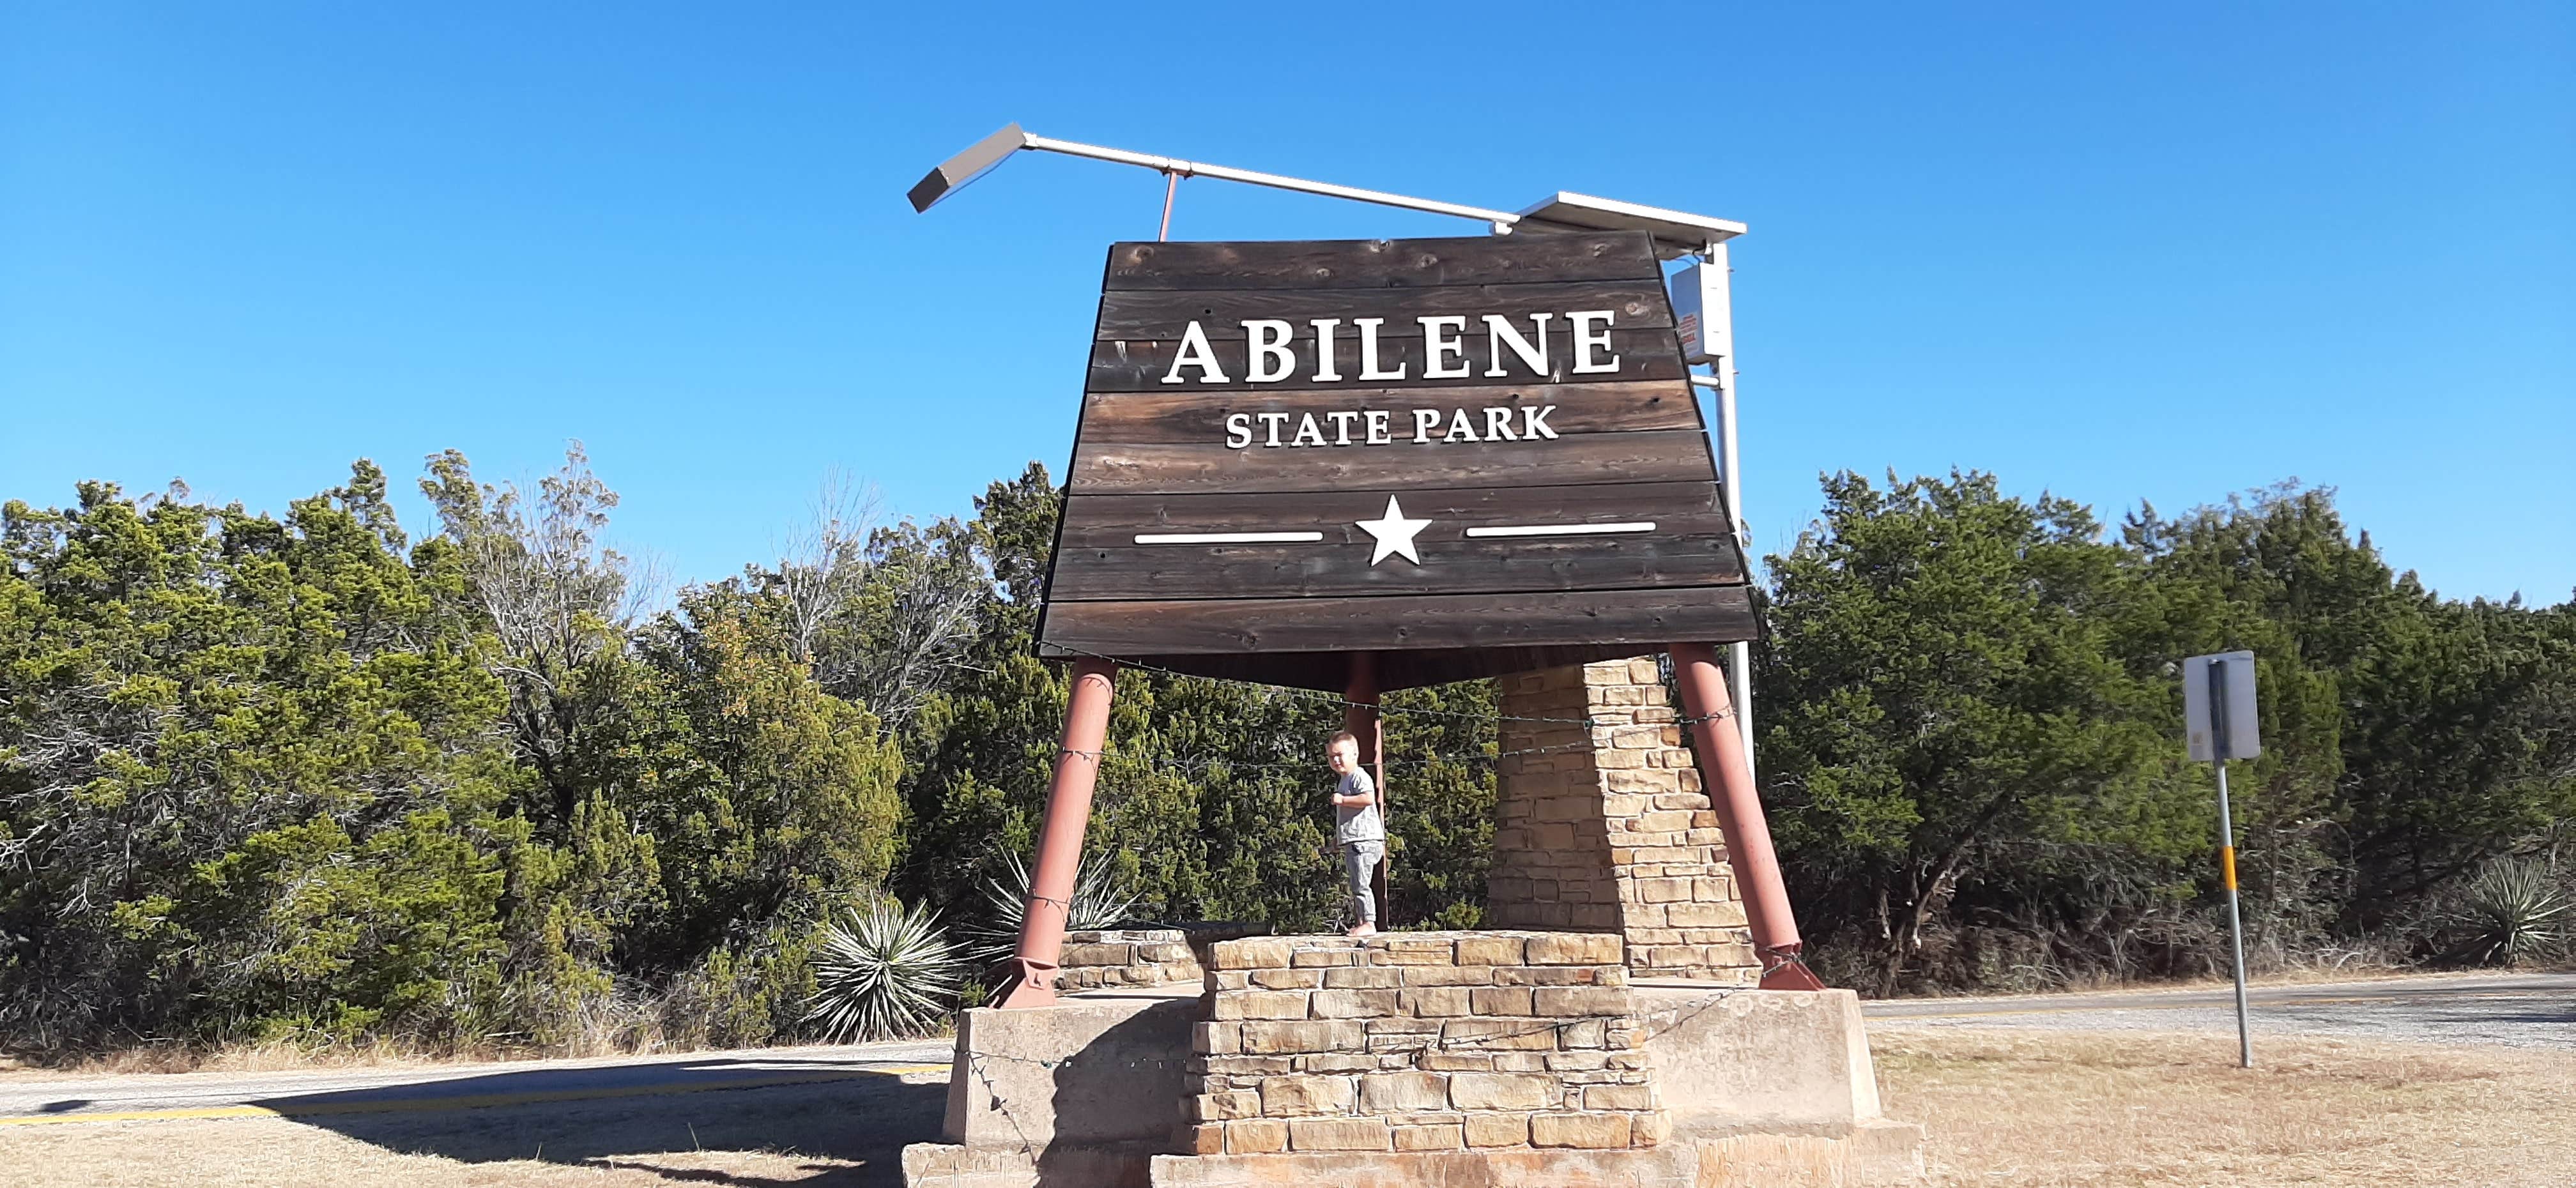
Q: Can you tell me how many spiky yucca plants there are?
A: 3